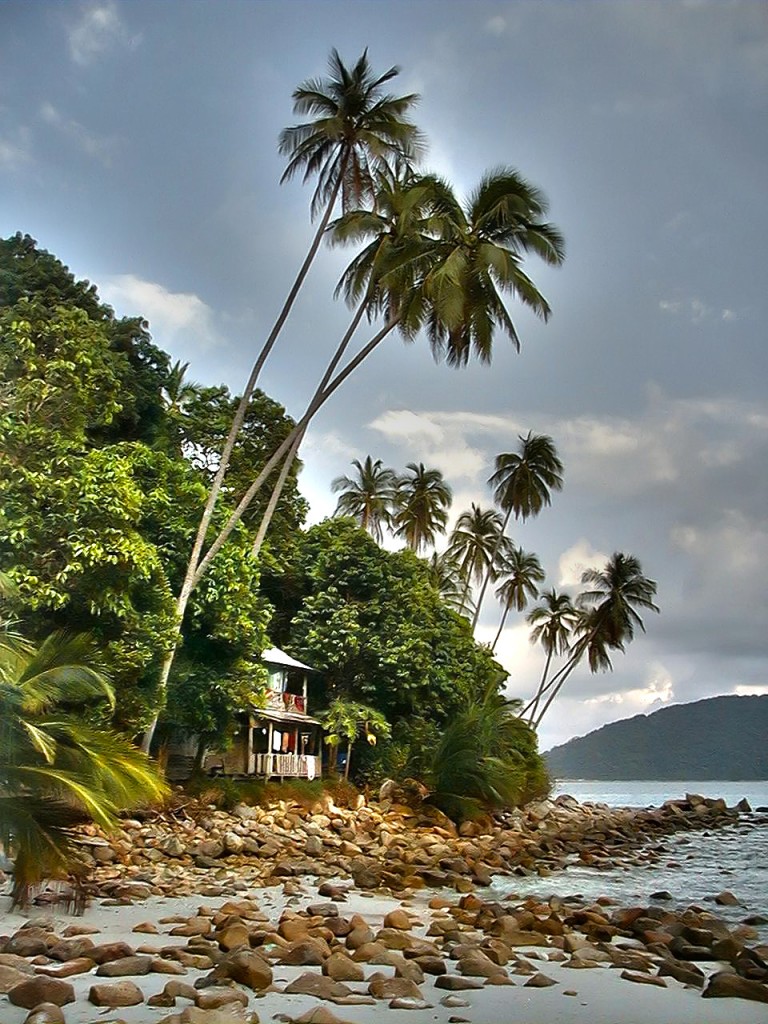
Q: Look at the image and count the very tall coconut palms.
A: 3